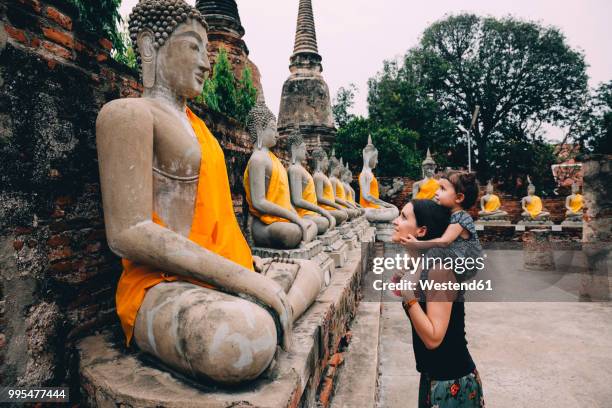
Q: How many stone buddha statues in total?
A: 12